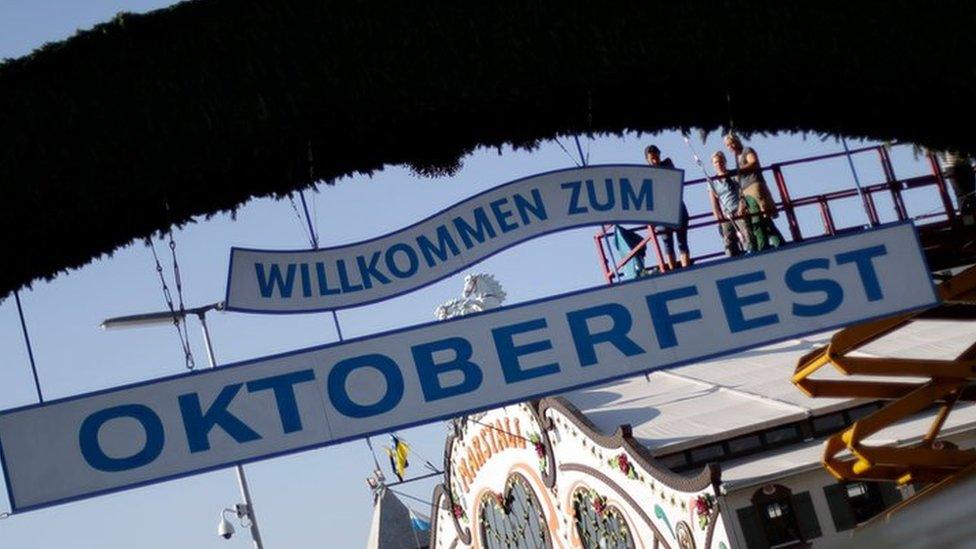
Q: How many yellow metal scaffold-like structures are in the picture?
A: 1